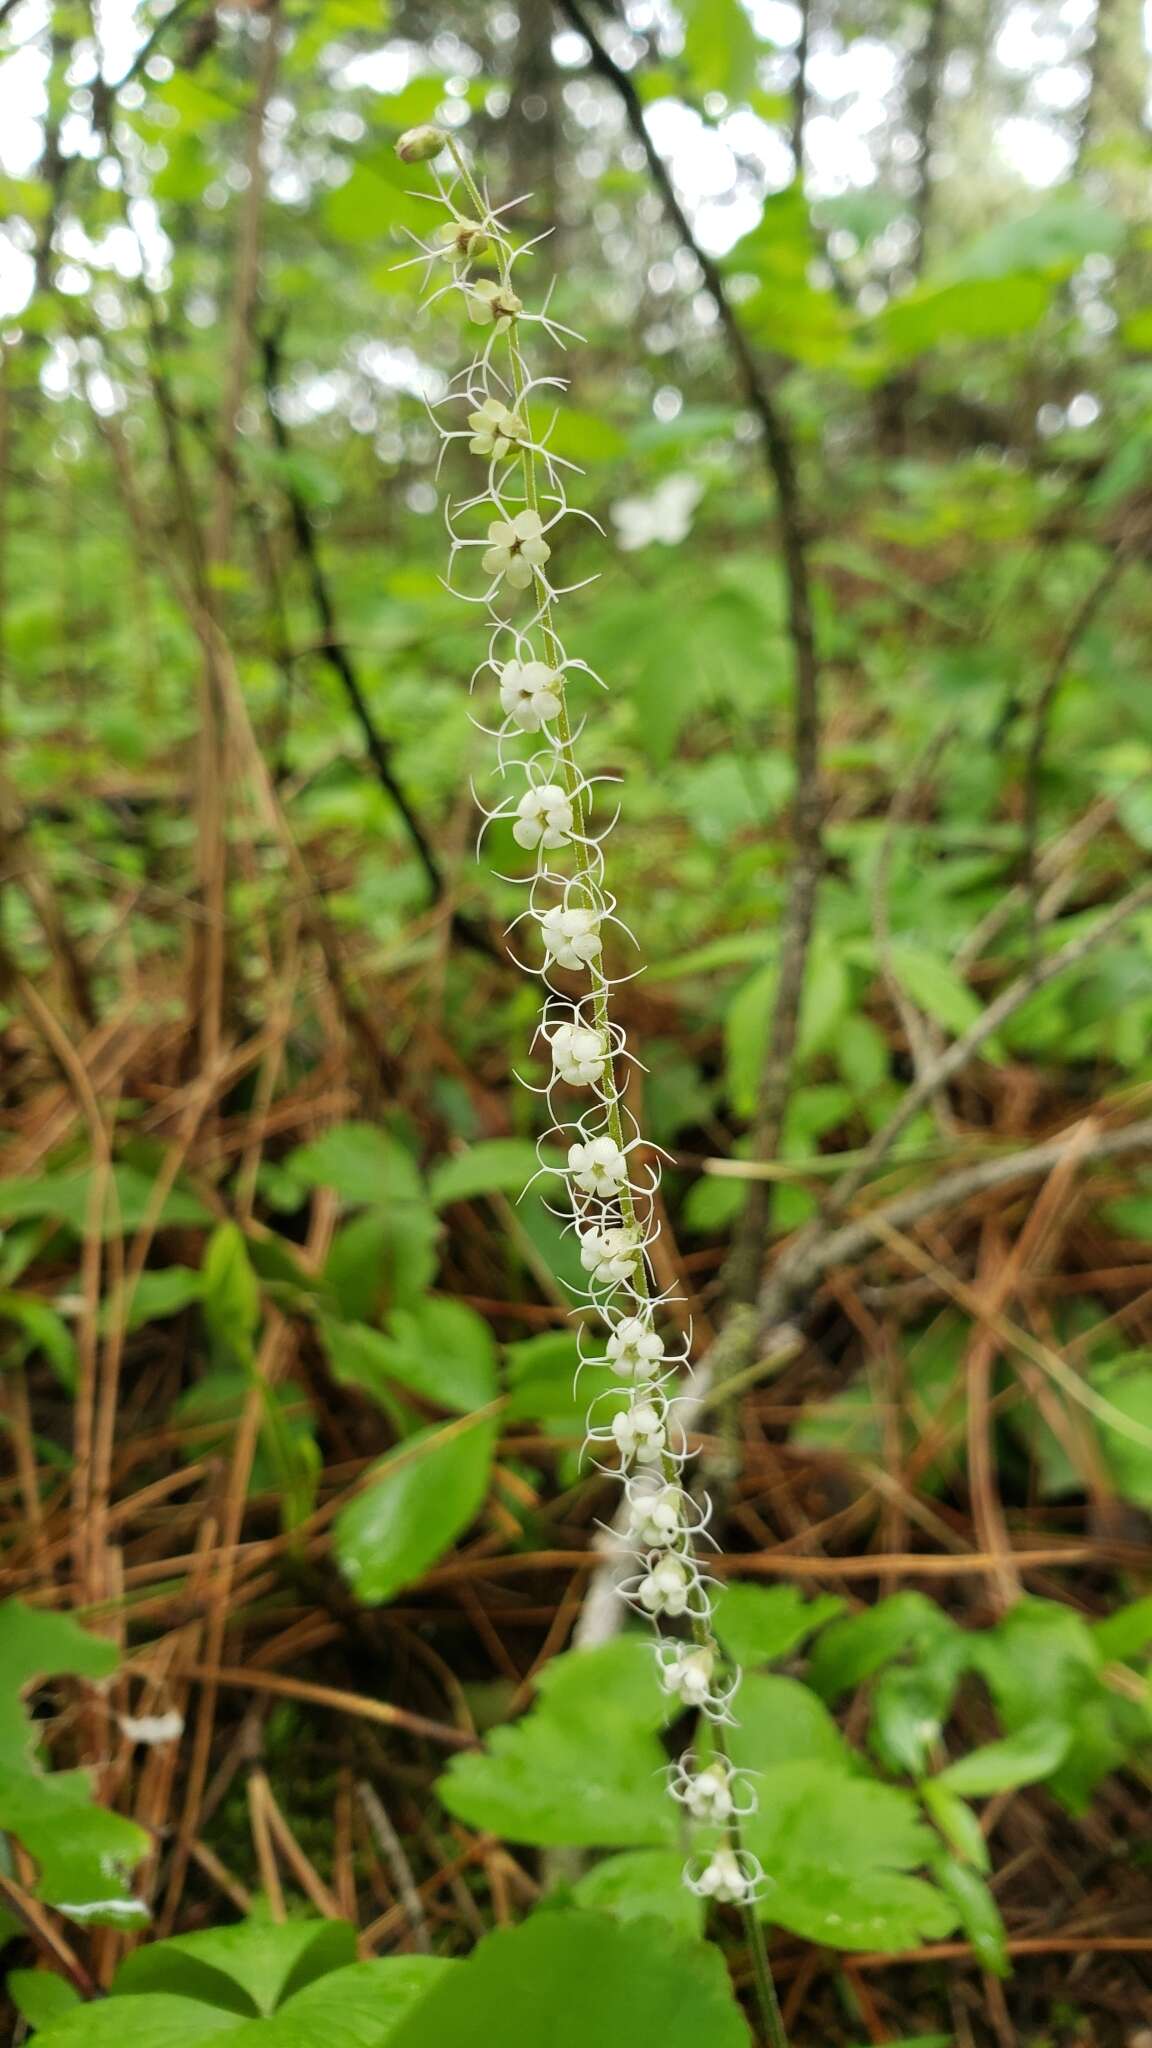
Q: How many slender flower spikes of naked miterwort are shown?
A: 1